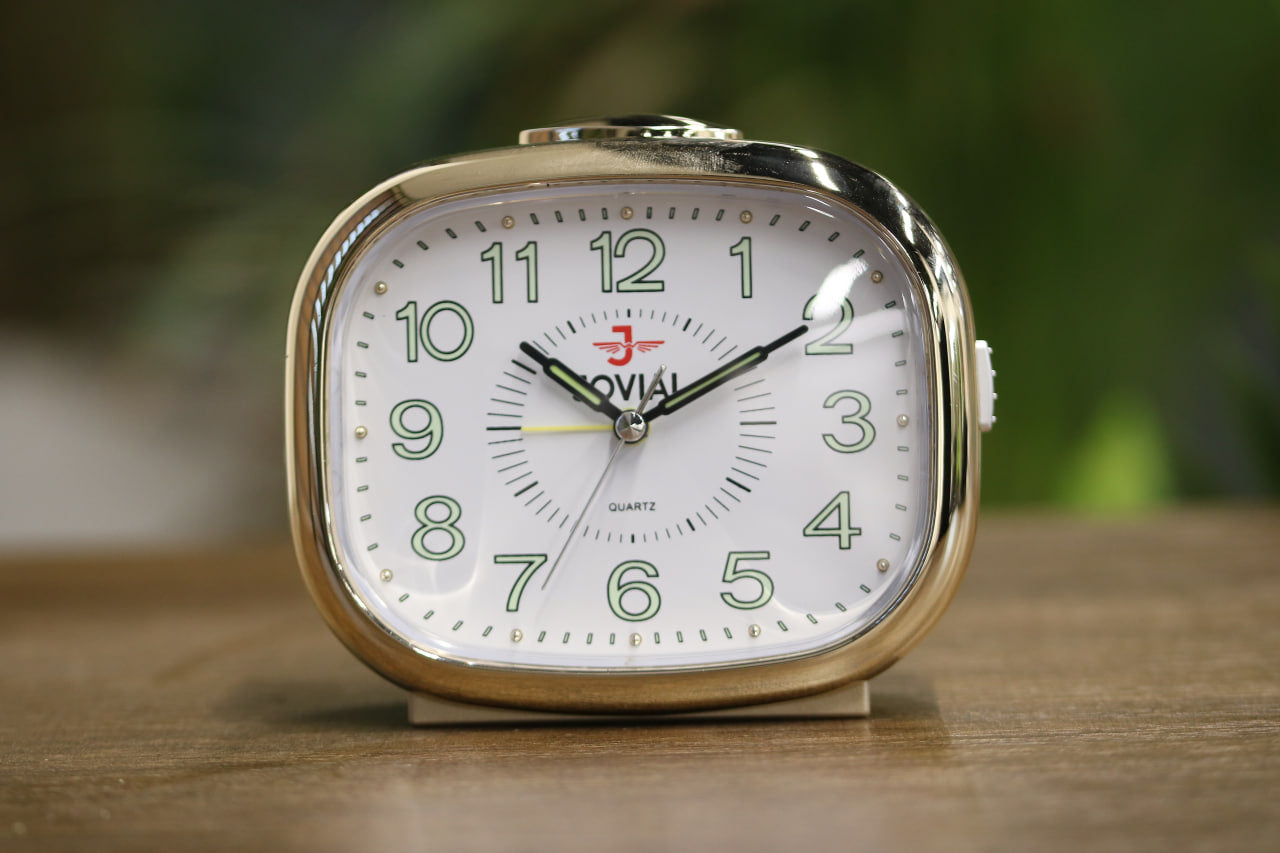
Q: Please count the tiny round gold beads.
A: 12